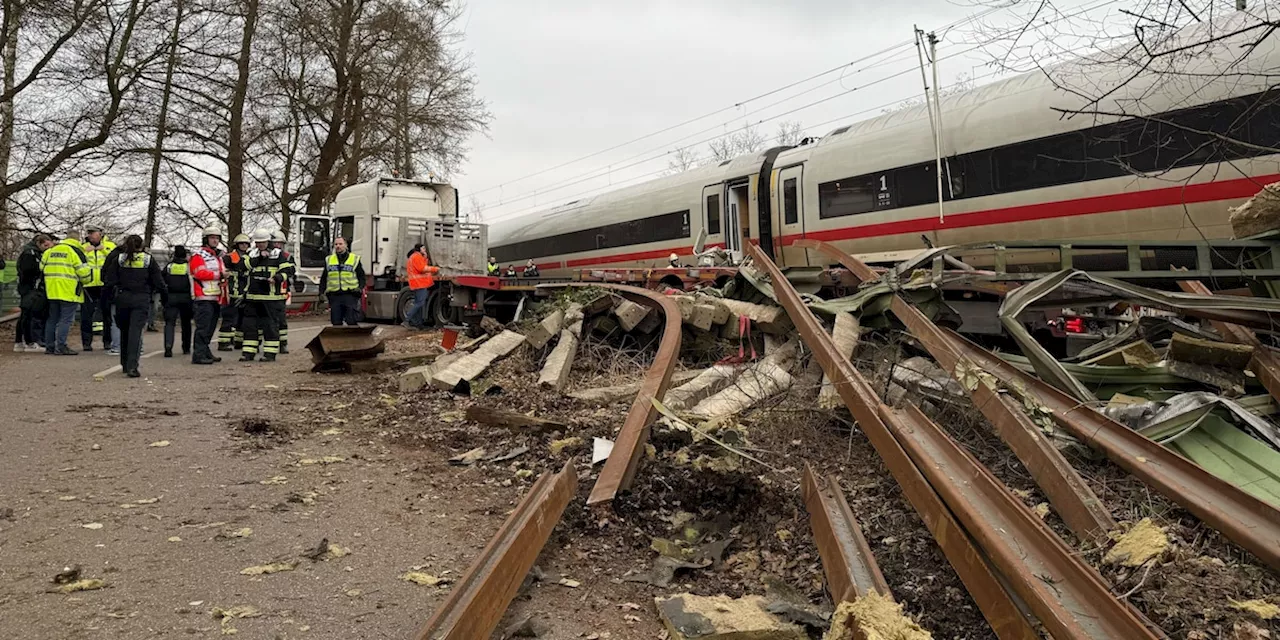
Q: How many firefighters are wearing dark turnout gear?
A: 3